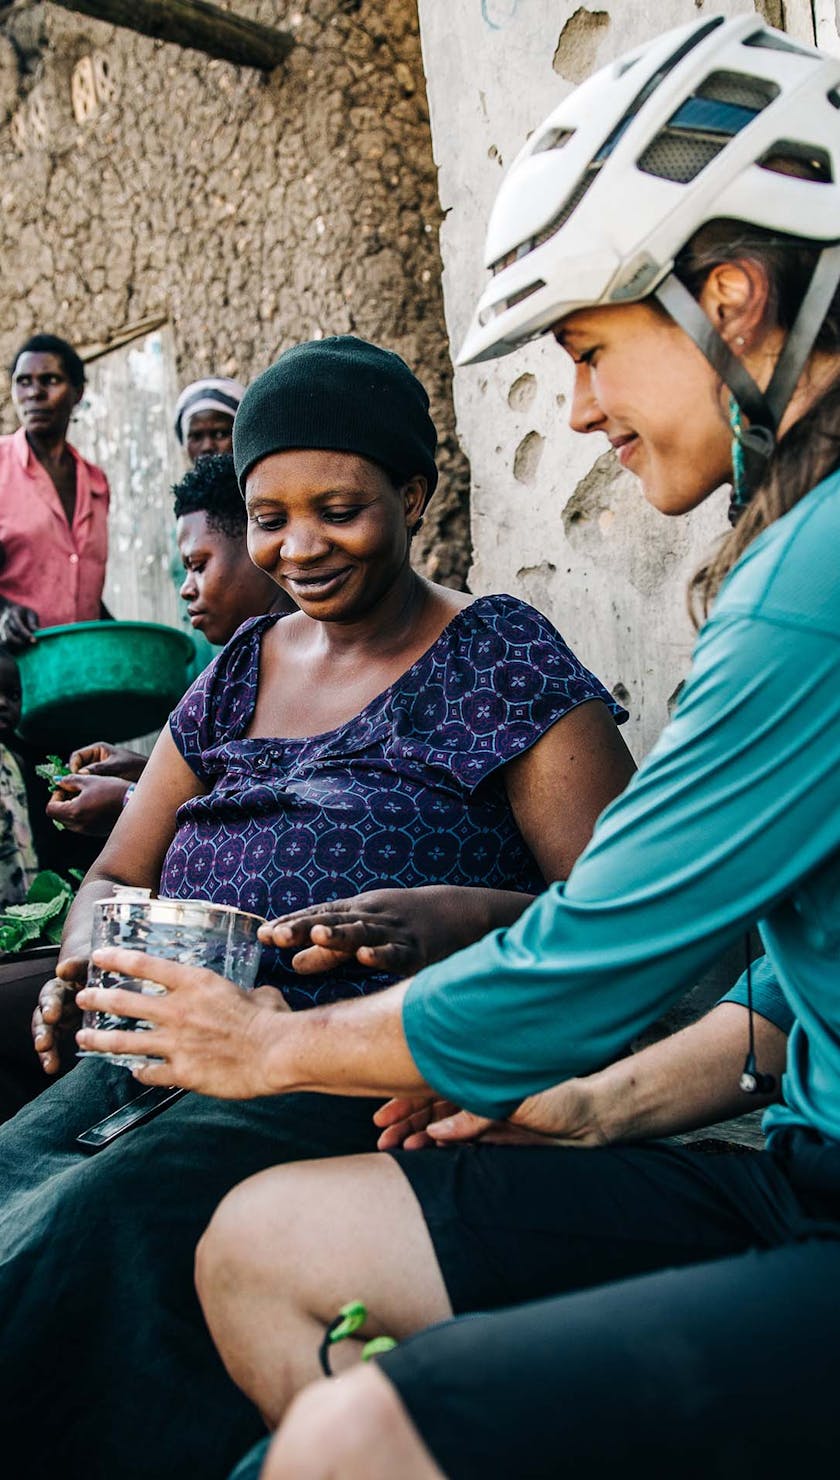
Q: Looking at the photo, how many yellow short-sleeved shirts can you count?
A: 0